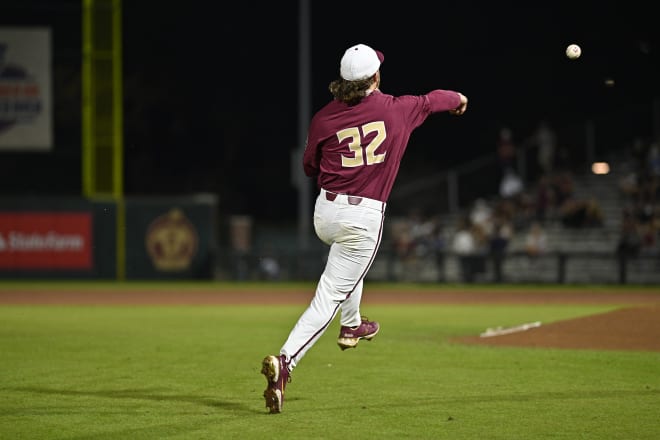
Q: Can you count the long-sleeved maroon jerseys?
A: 1